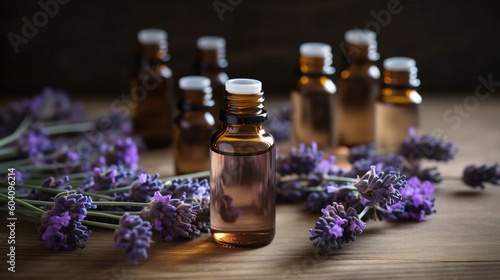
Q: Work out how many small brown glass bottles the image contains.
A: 7